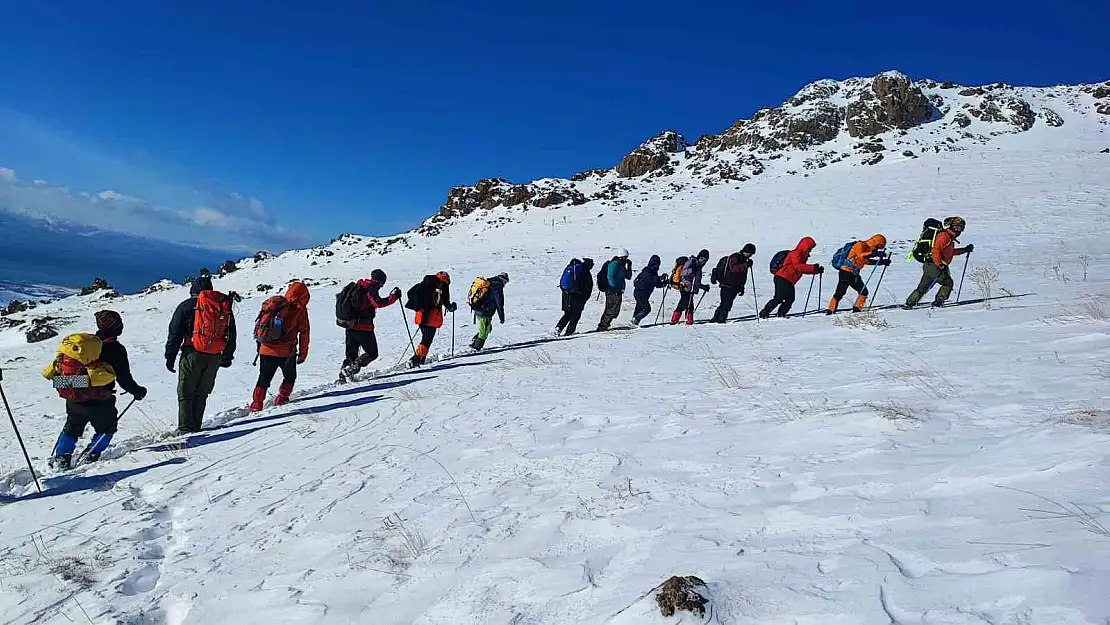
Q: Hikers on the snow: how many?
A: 14